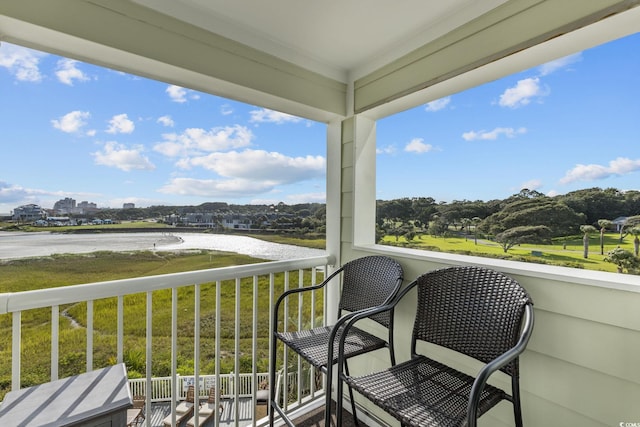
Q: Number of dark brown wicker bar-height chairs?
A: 2